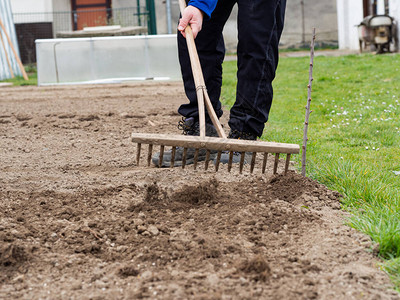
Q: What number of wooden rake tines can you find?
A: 14